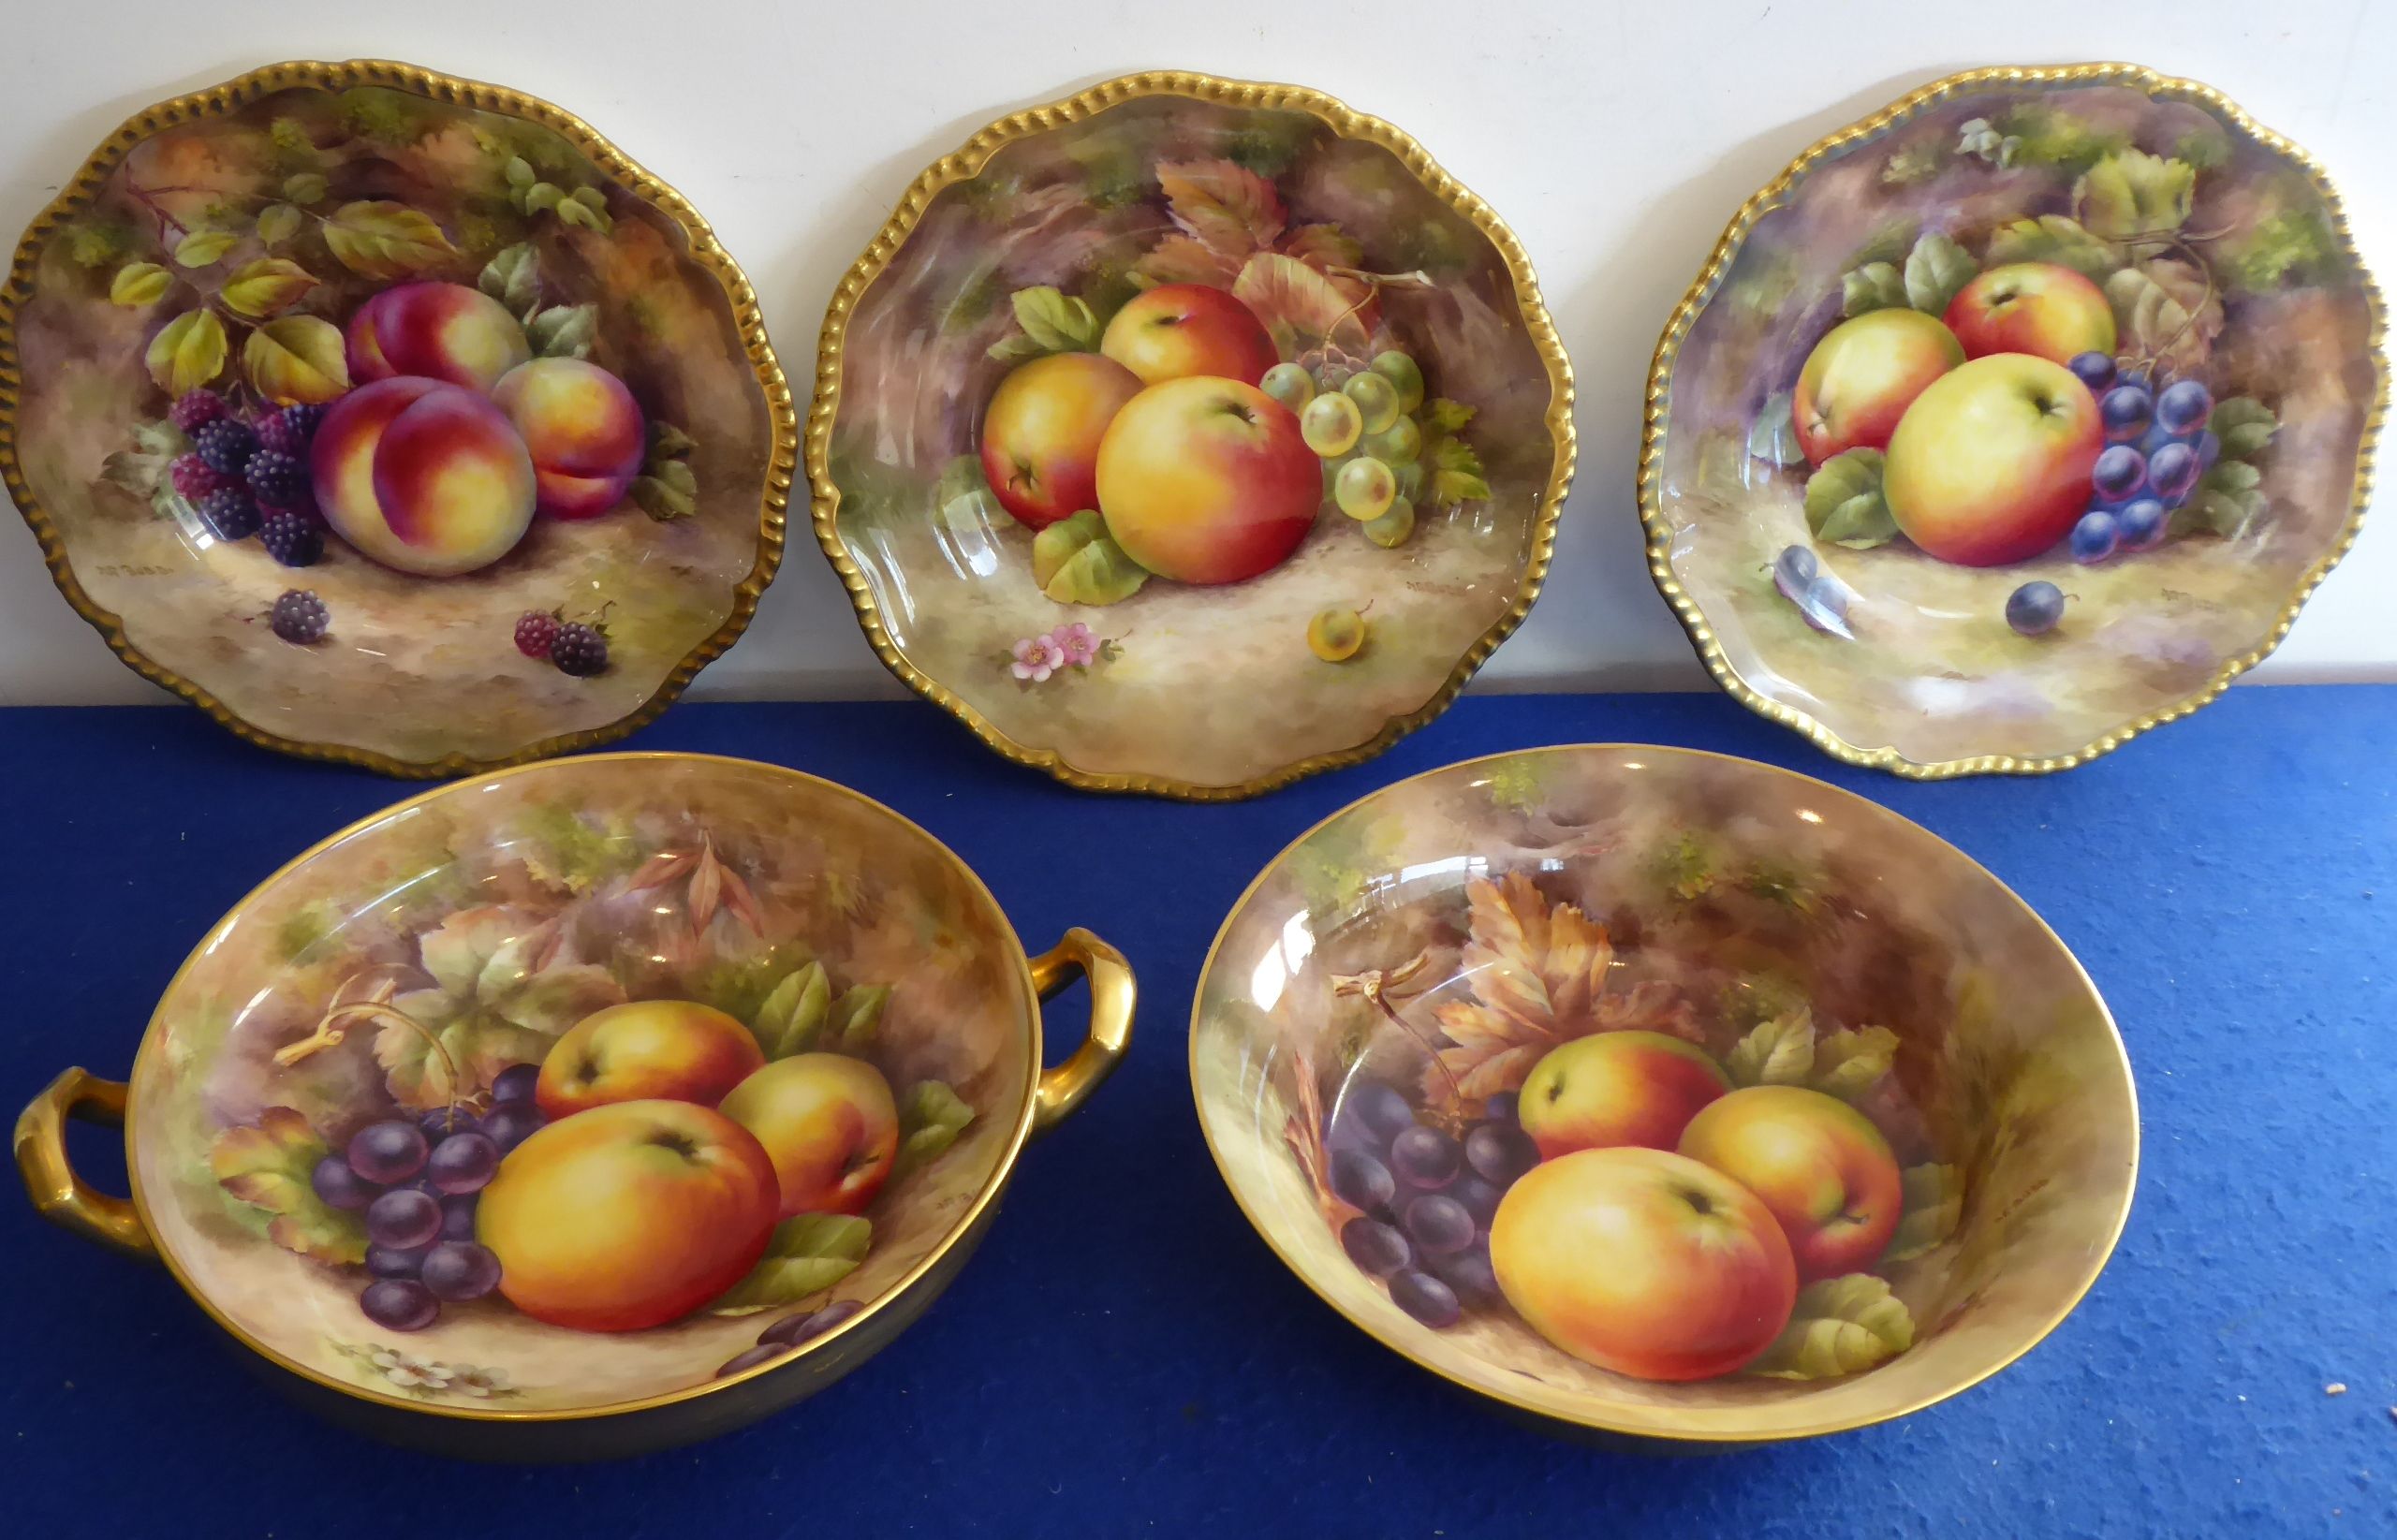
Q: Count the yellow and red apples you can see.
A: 12